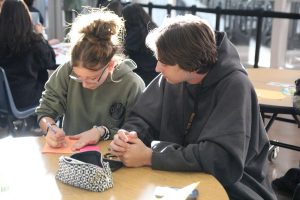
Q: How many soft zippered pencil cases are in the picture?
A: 1